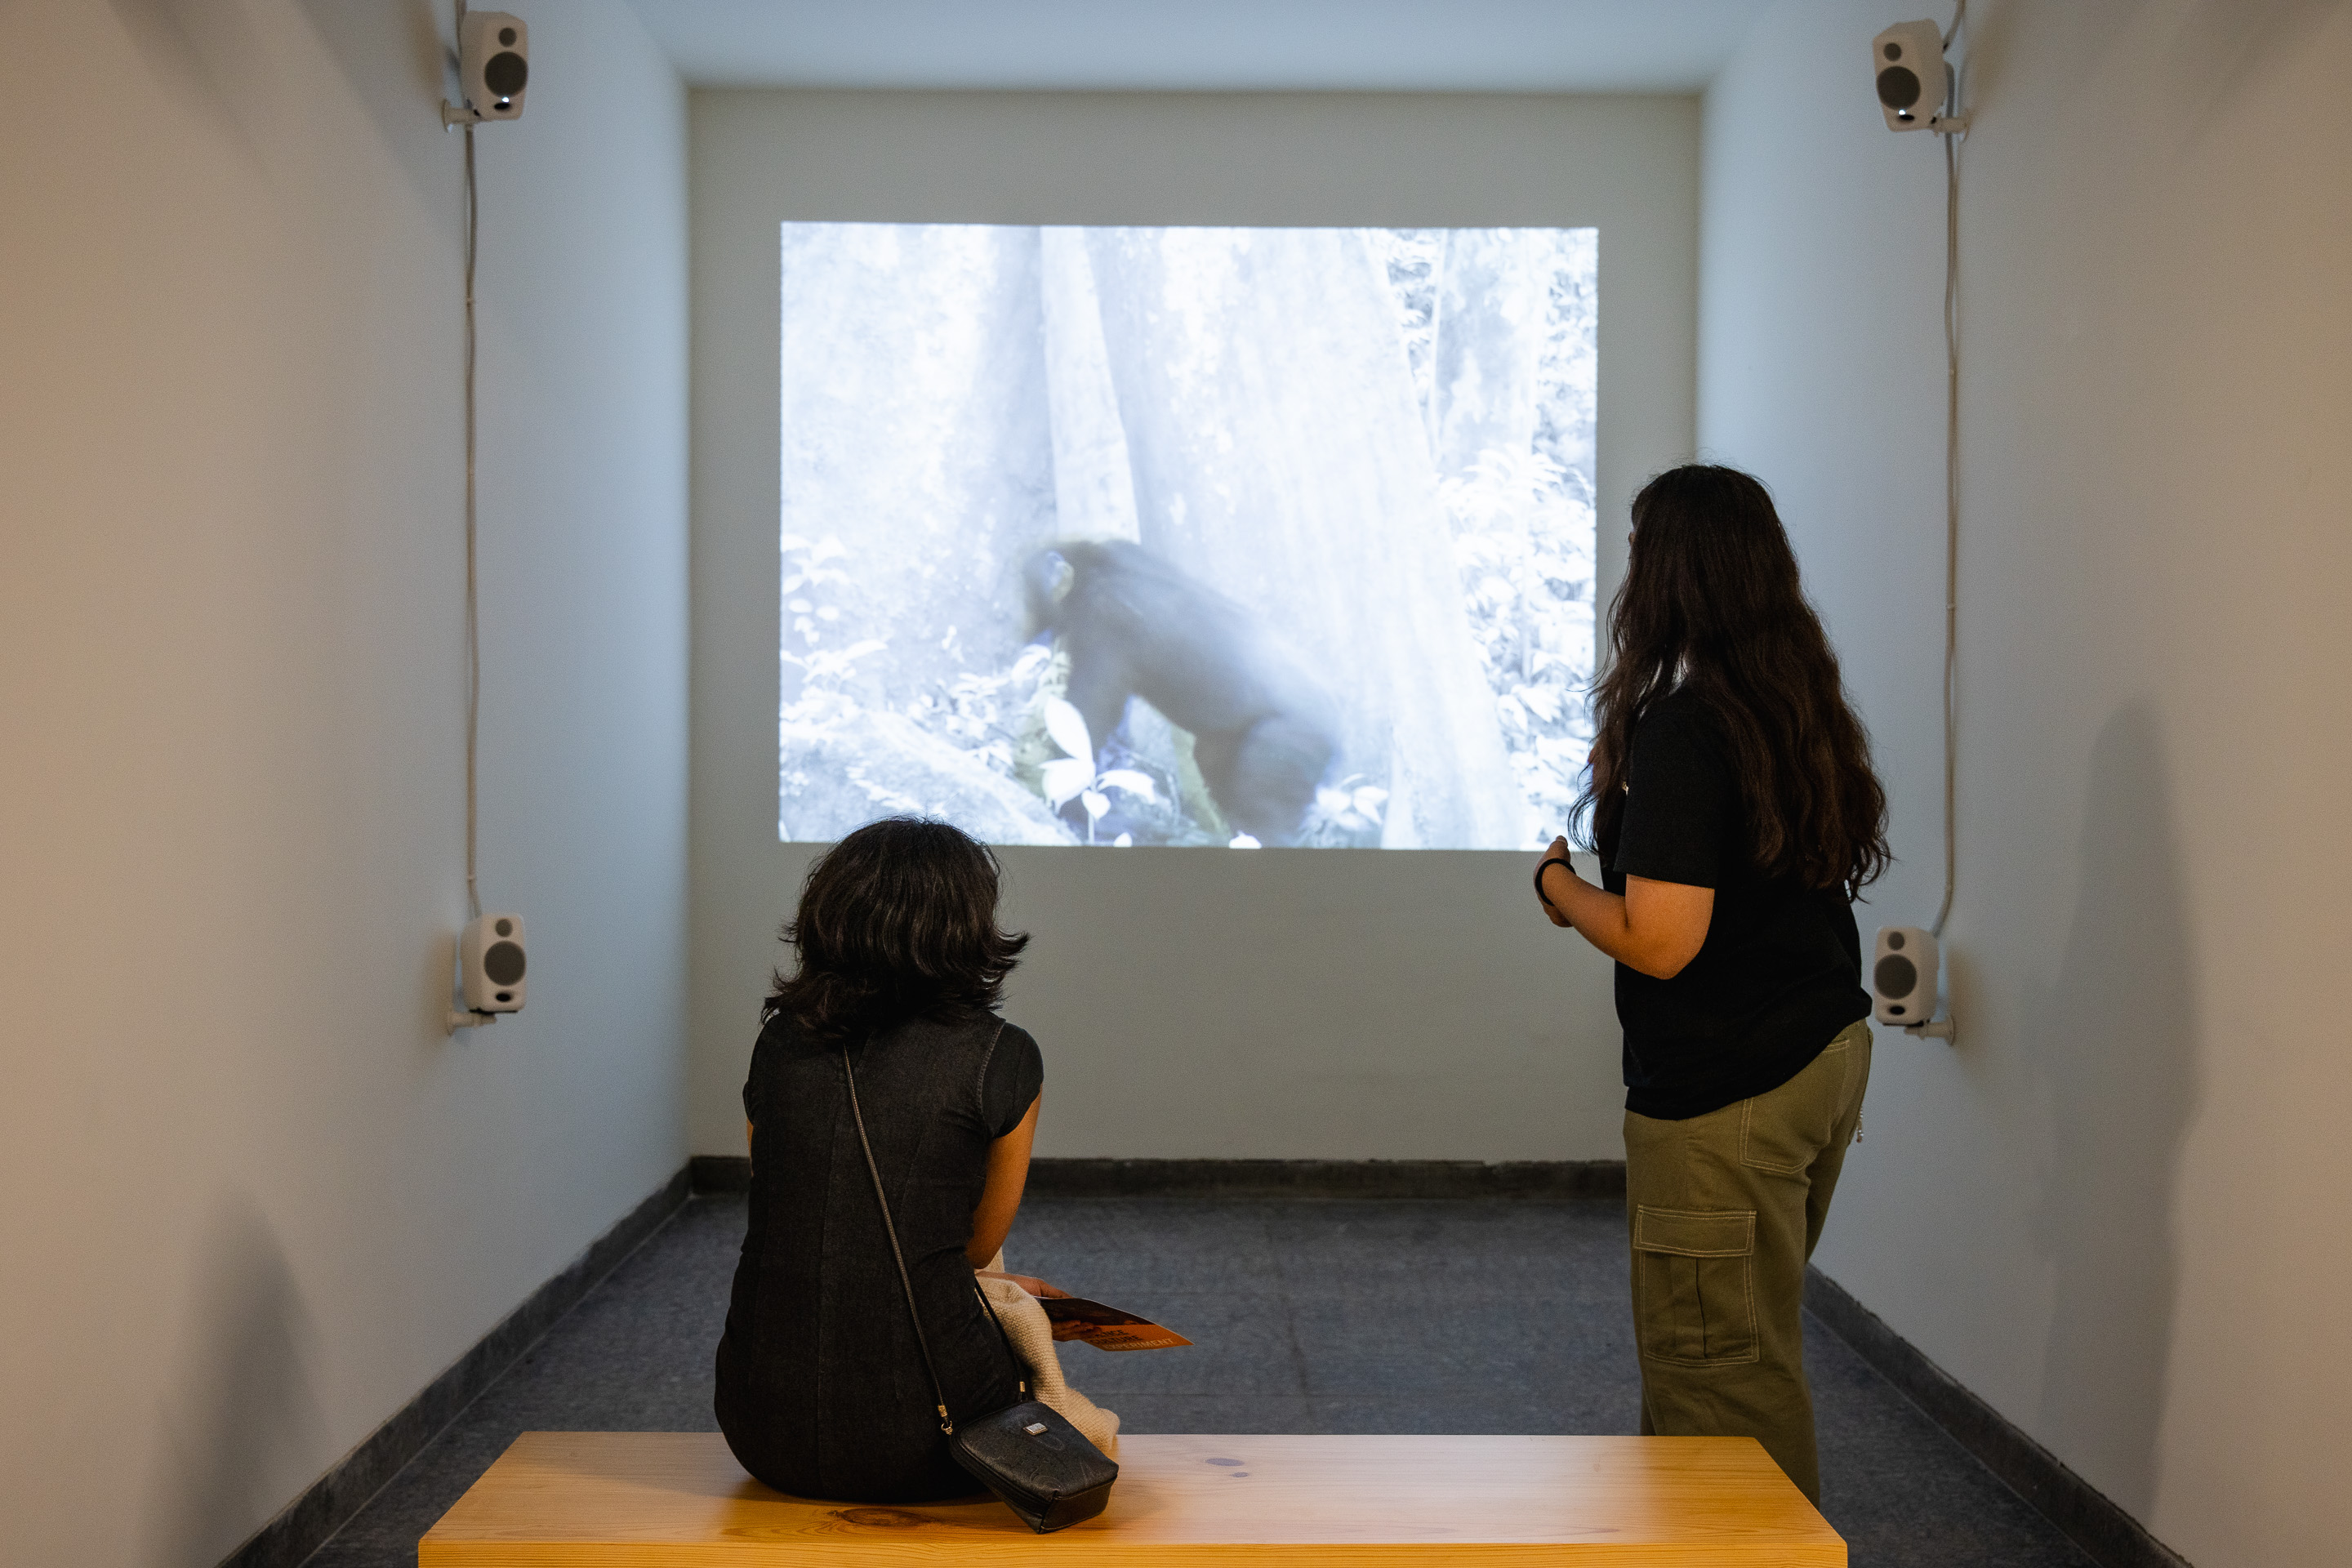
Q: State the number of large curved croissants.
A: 0